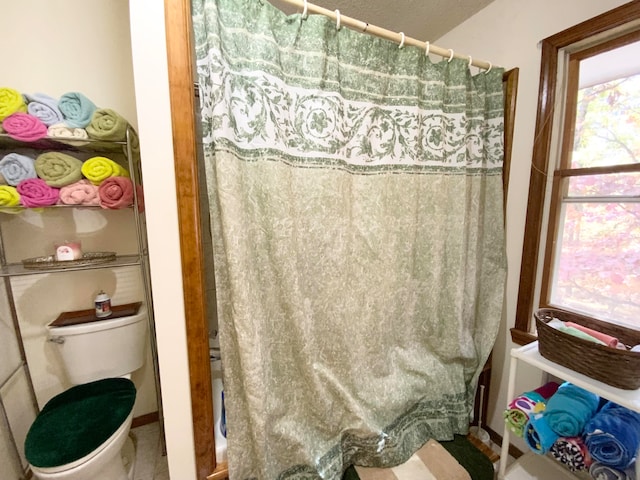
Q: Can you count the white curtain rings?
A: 7